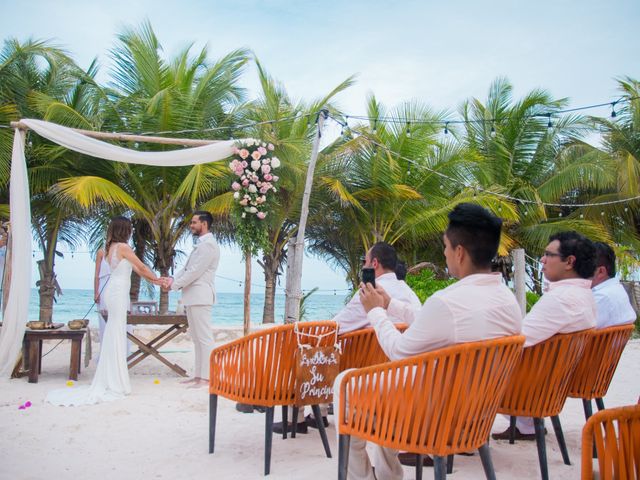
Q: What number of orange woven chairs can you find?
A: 6